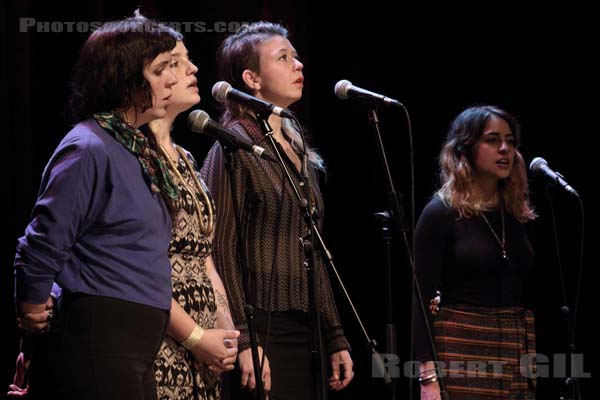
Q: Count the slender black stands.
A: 4